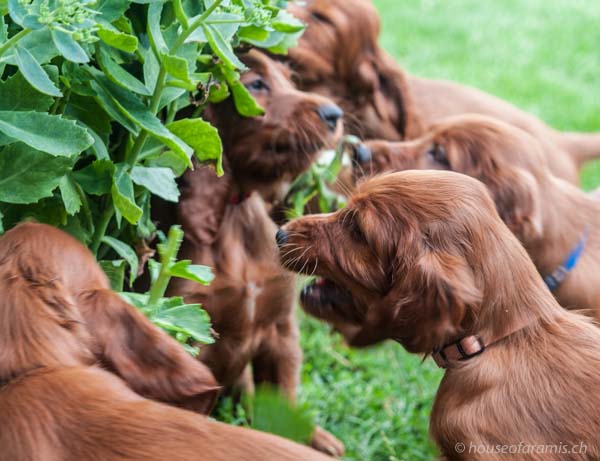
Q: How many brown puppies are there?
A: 5